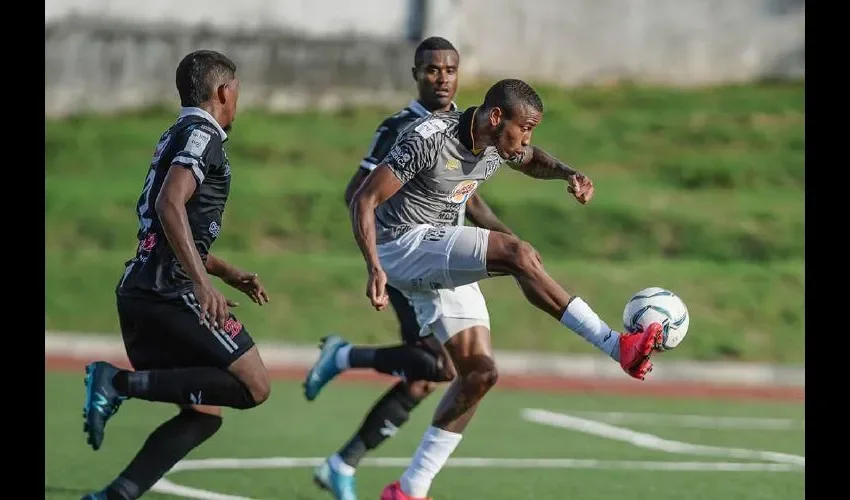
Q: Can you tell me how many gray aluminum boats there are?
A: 0